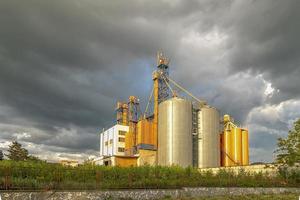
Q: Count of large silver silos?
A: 2